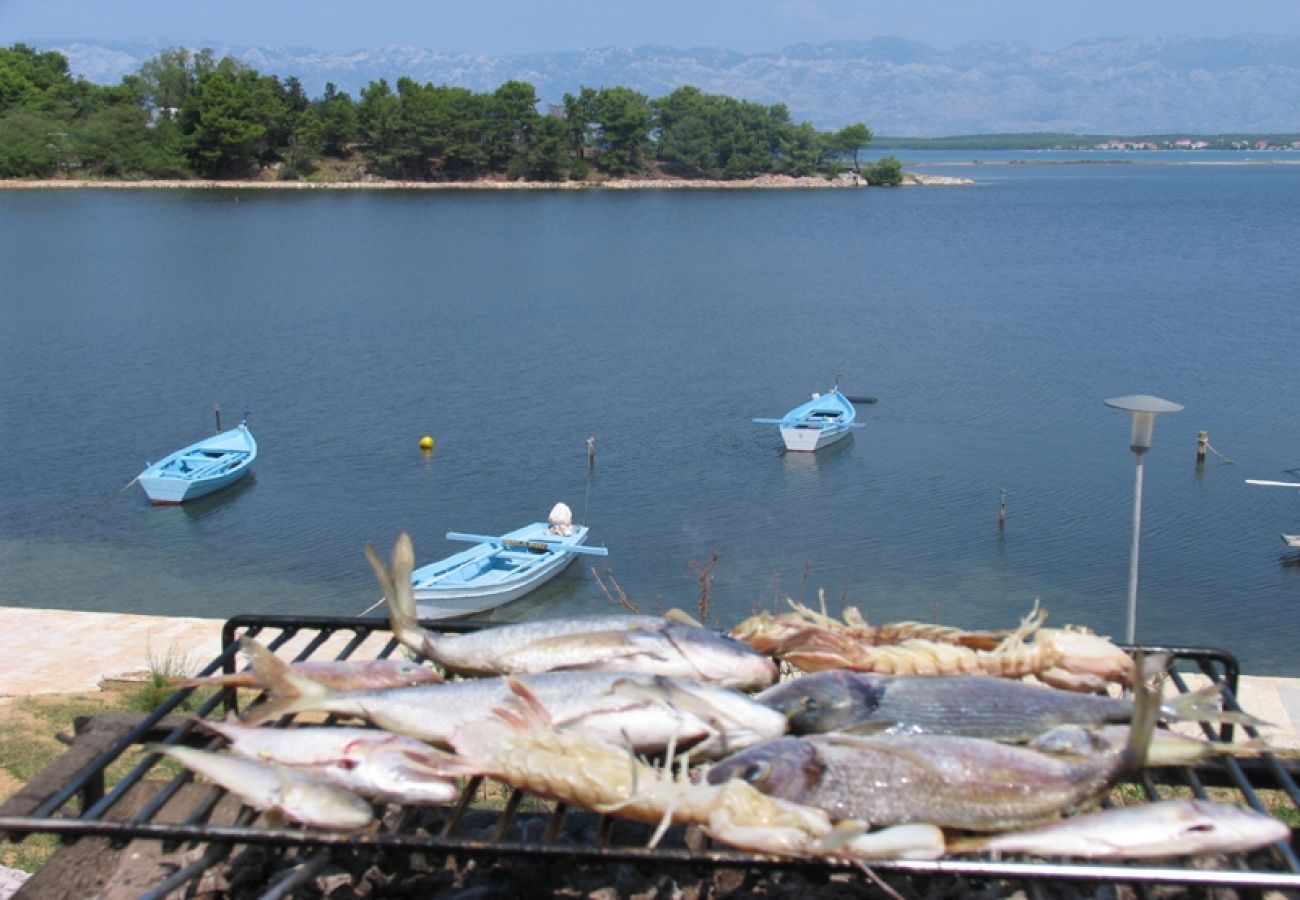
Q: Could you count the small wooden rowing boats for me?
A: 3